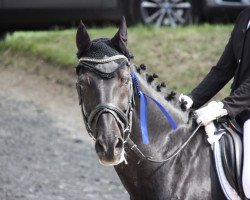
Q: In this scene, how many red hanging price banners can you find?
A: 0